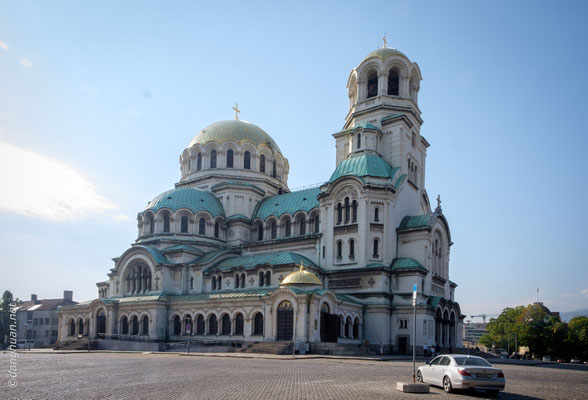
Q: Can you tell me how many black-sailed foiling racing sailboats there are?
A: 0